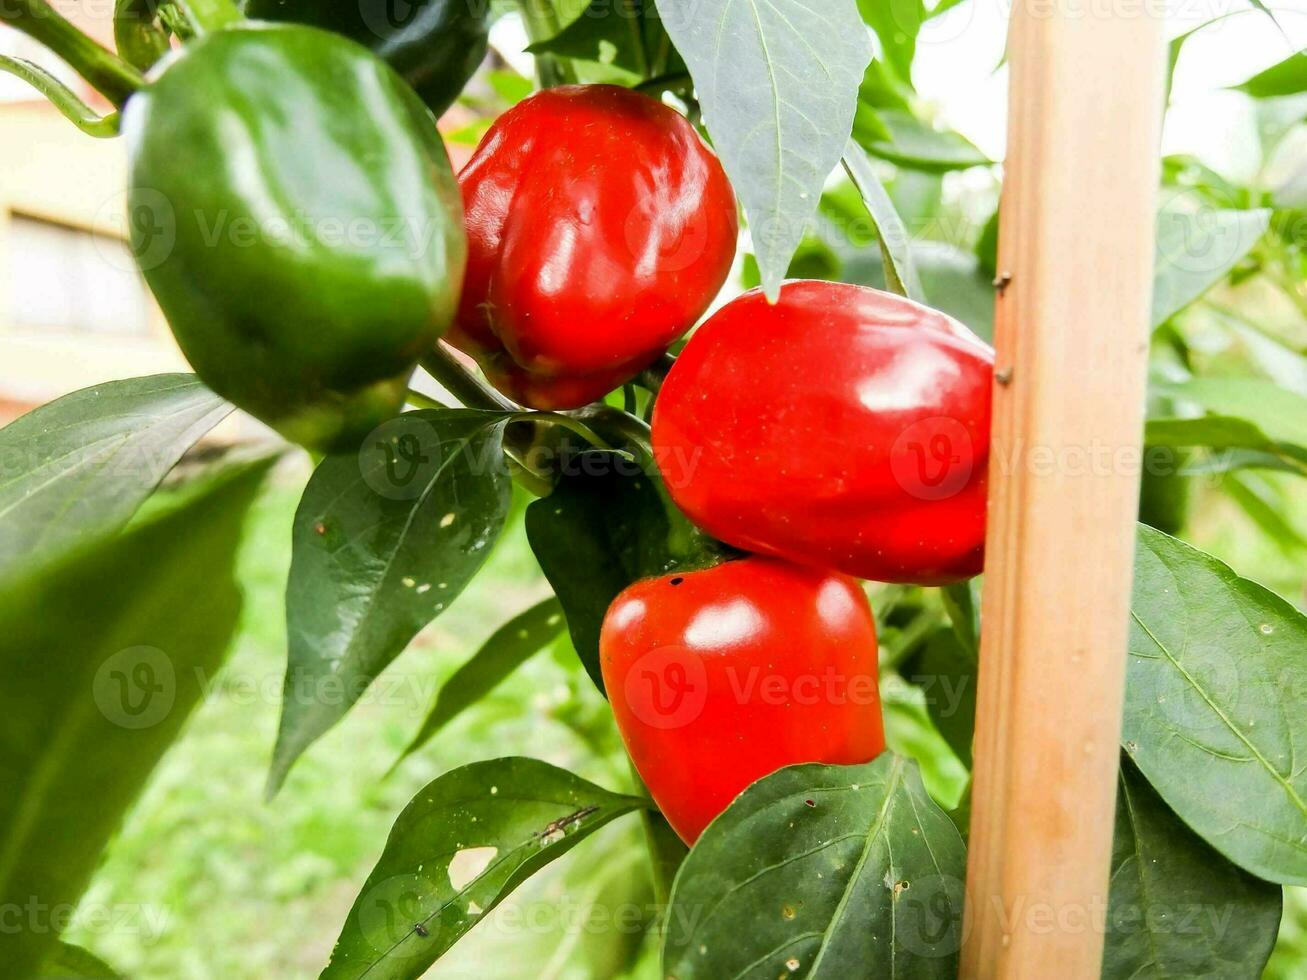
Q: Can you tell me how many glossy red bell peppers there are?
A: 3